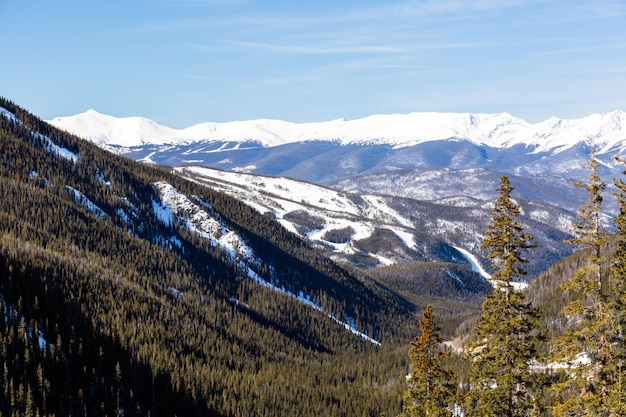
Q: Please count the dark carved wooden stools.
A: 0